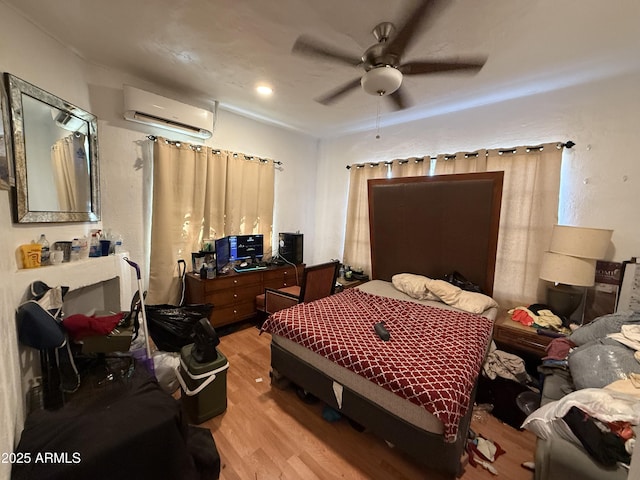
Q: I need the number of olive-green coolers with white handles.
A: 1